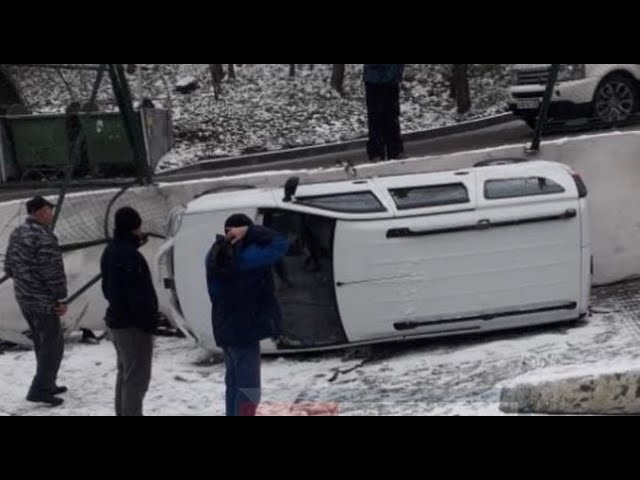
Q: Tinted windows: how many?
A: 3